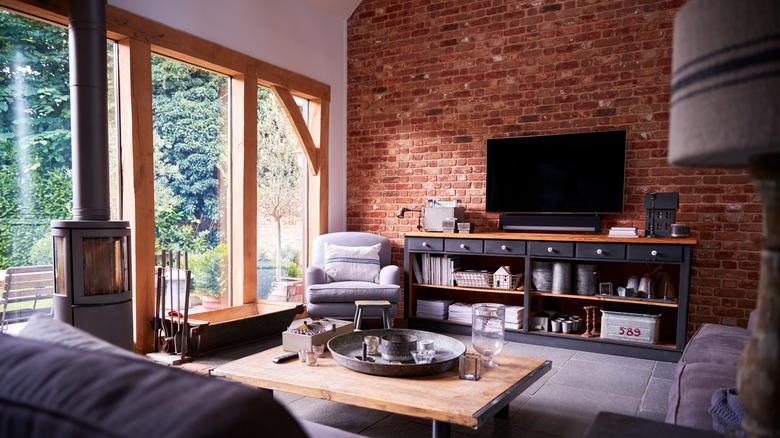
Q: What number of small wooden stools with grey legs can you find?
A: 1